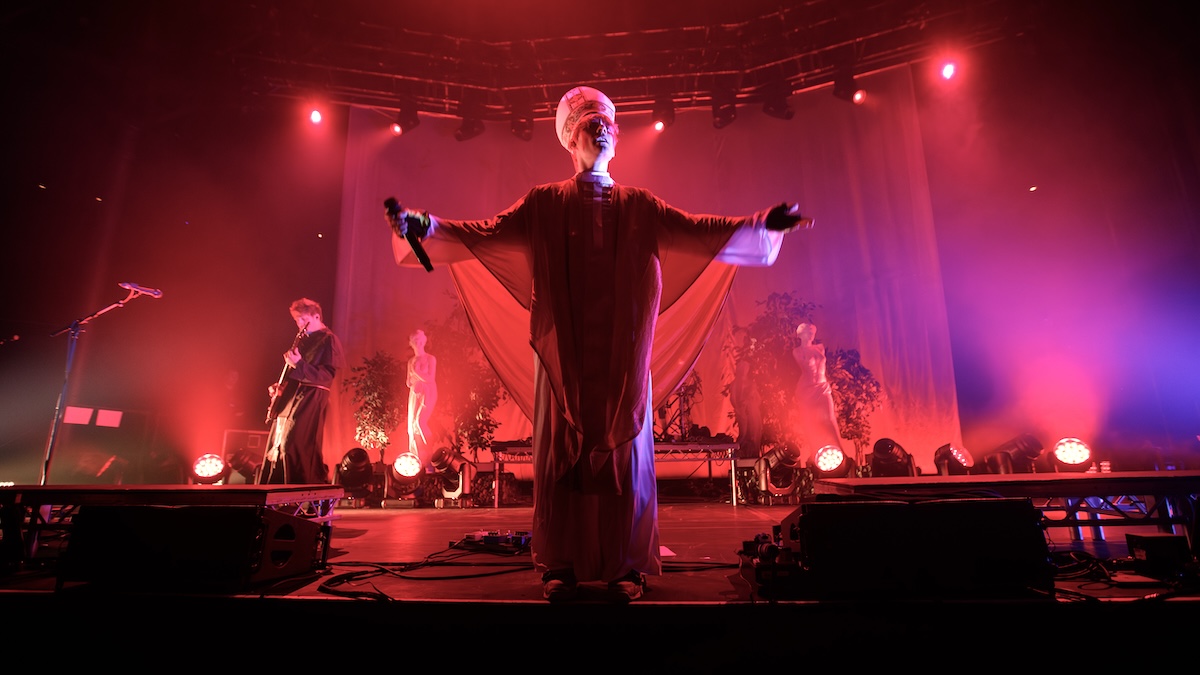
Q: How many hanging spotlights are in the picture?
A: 9